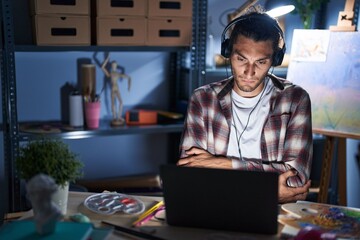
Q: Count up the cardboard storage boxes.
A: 6